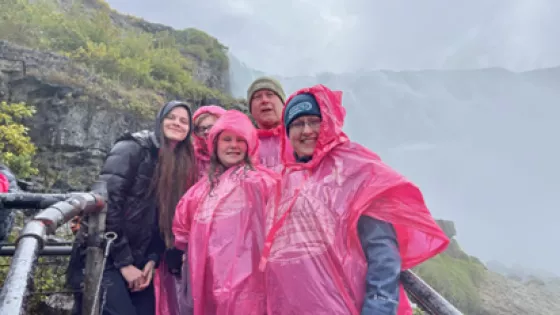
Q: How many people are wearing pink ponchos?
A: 4